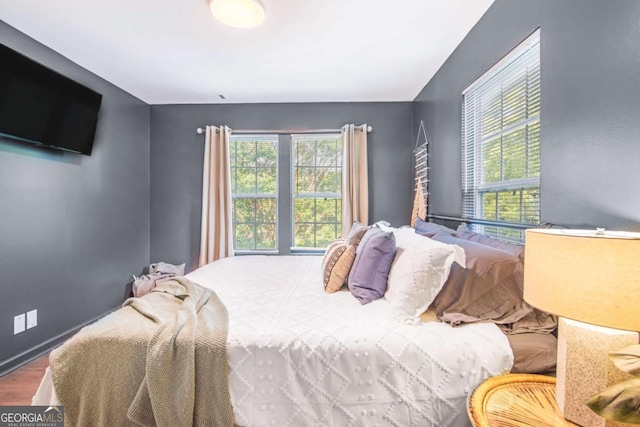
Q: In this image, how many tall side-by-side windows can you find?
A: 2